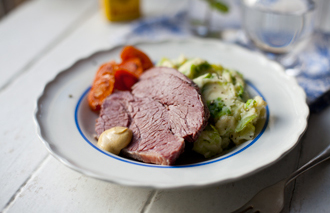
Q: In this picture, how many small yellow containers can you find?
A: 1